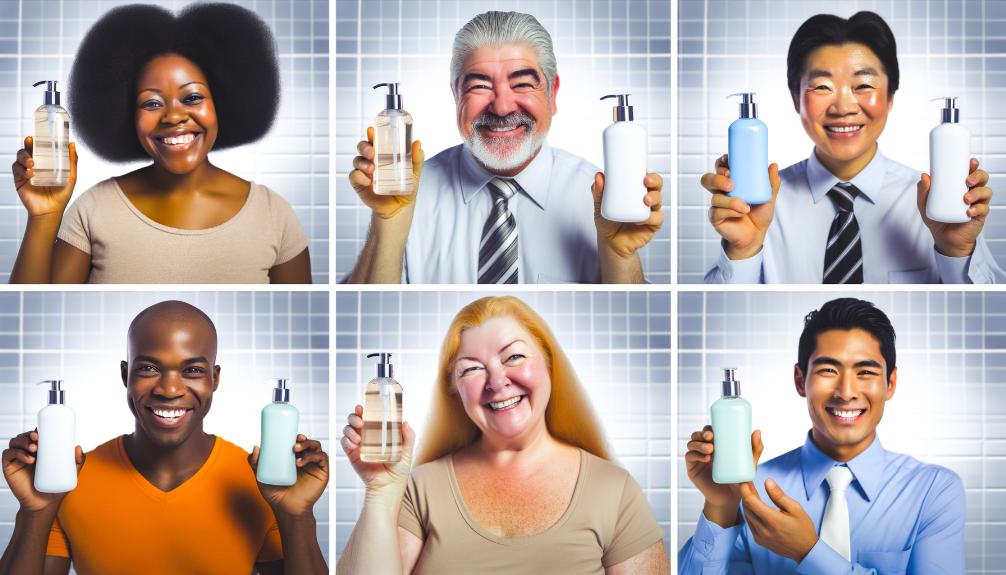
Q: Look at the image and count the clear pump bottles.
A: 3